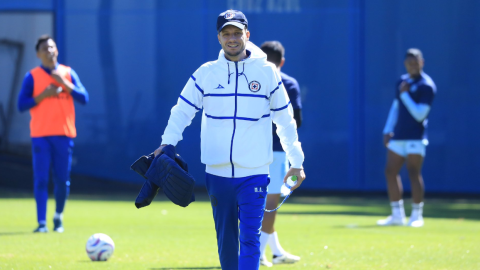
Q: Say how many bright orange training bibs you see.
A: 1